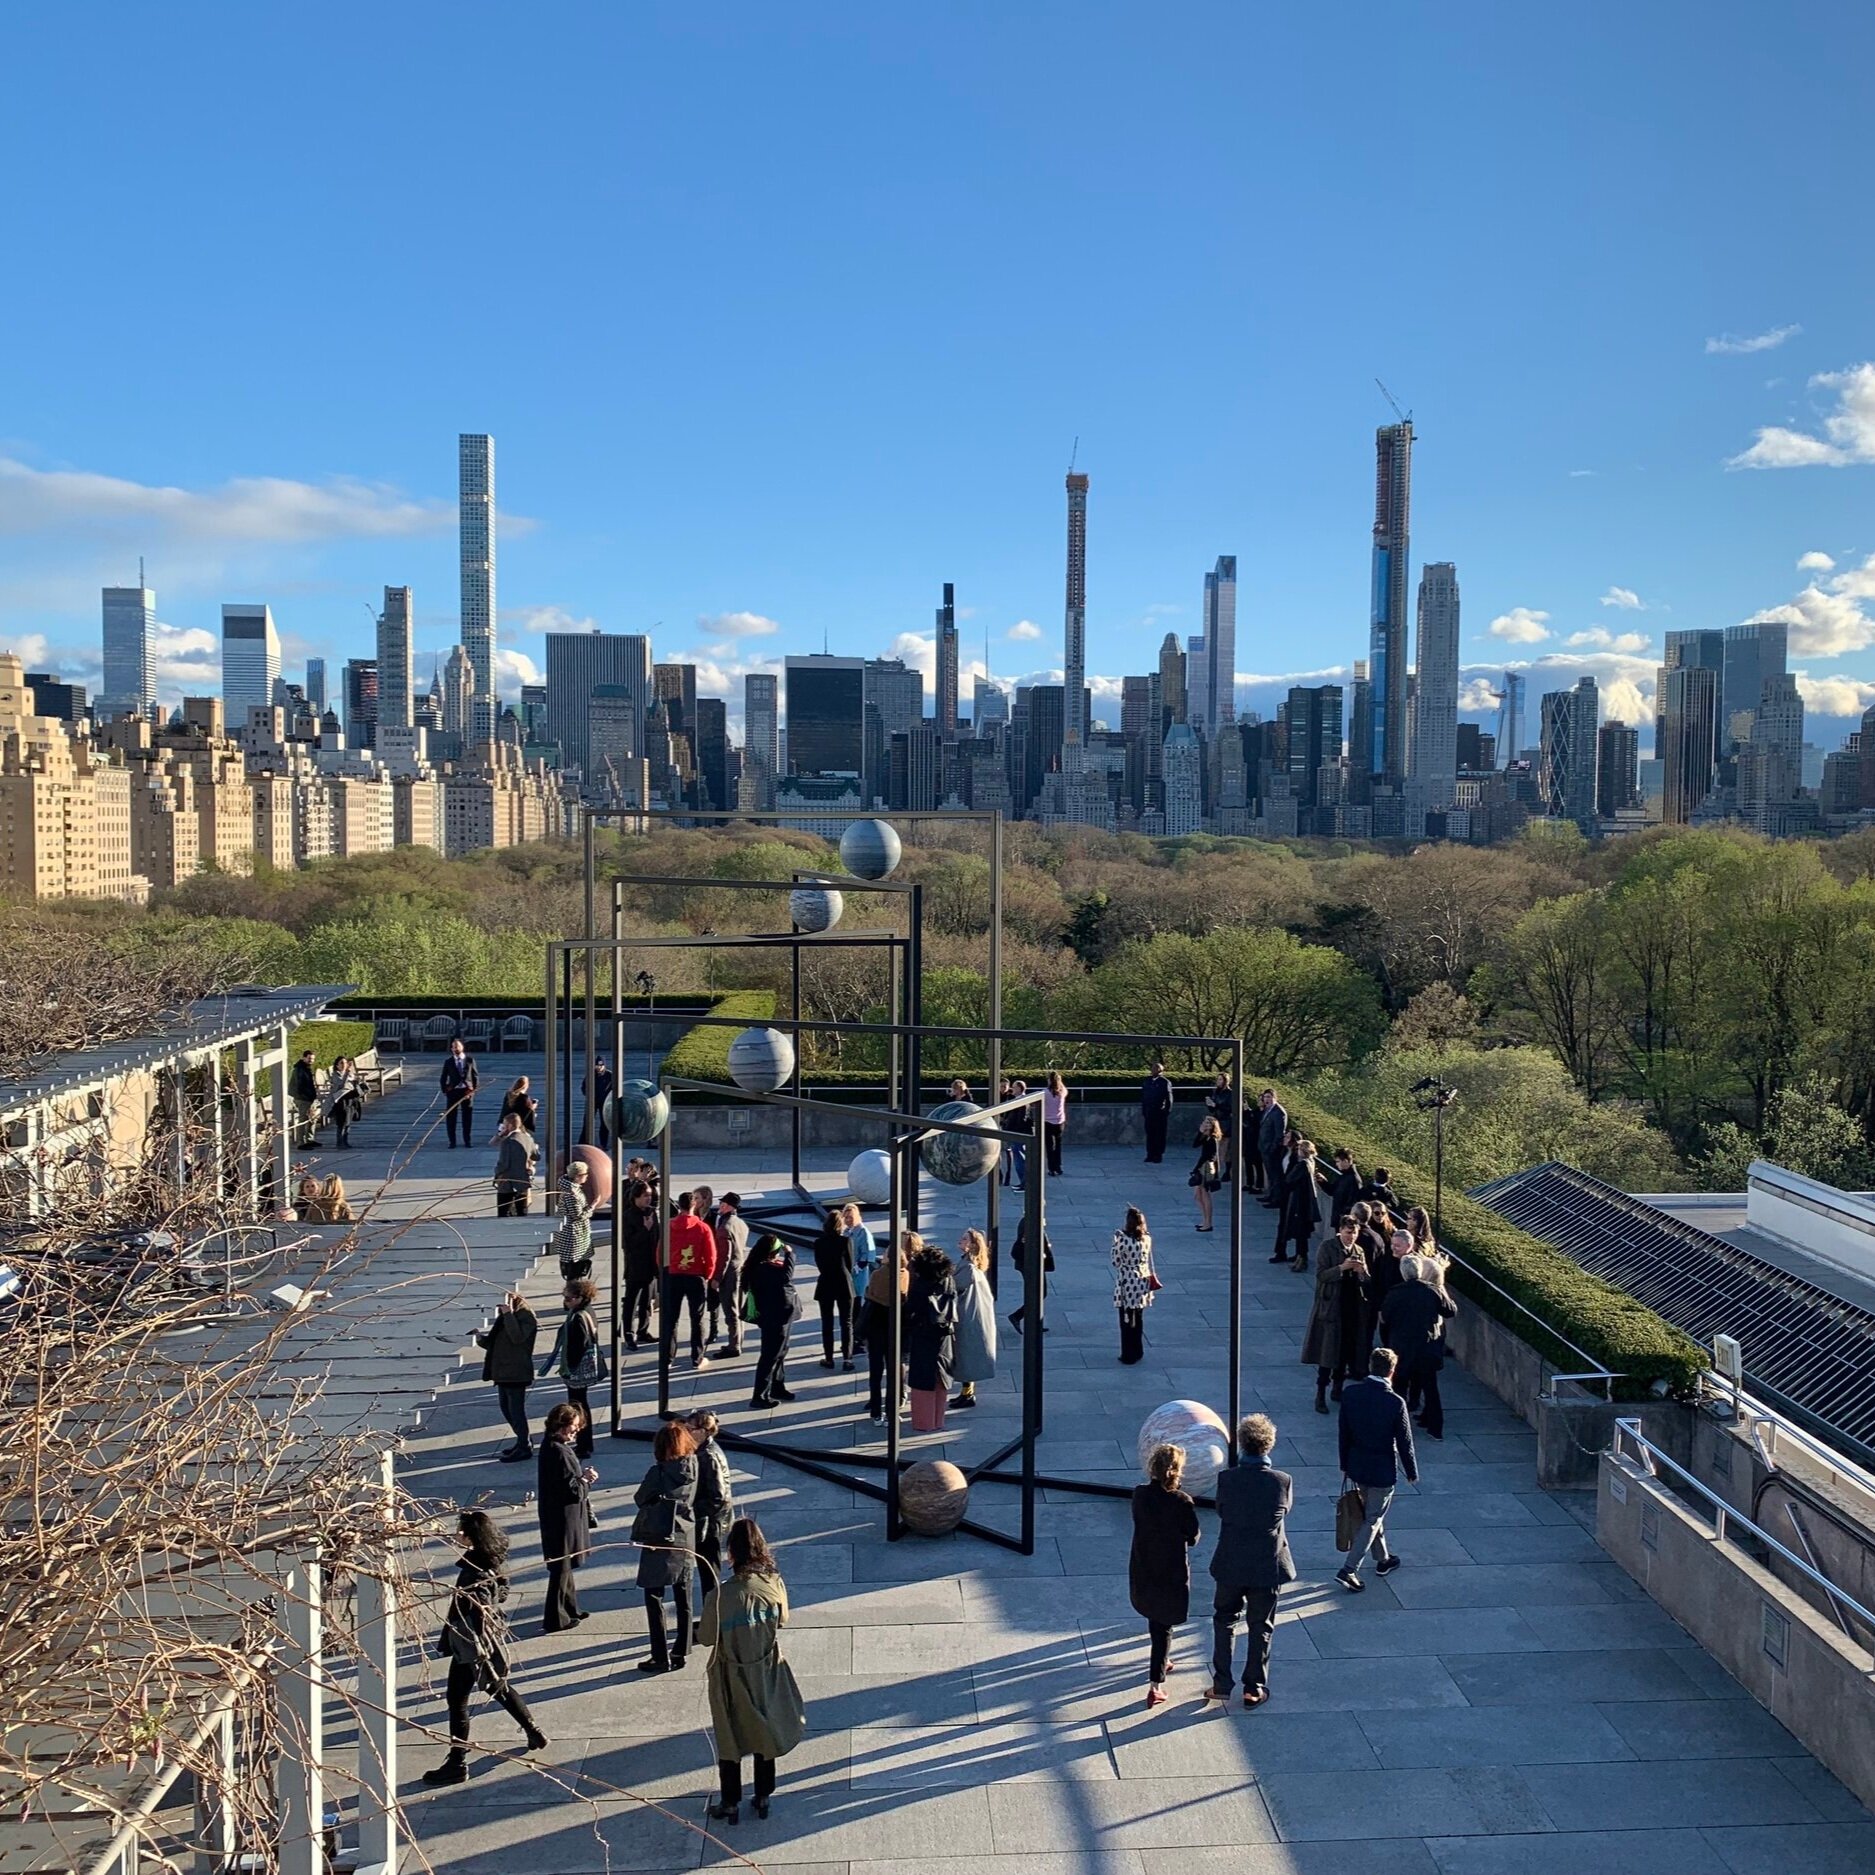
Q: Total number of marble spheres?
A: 9